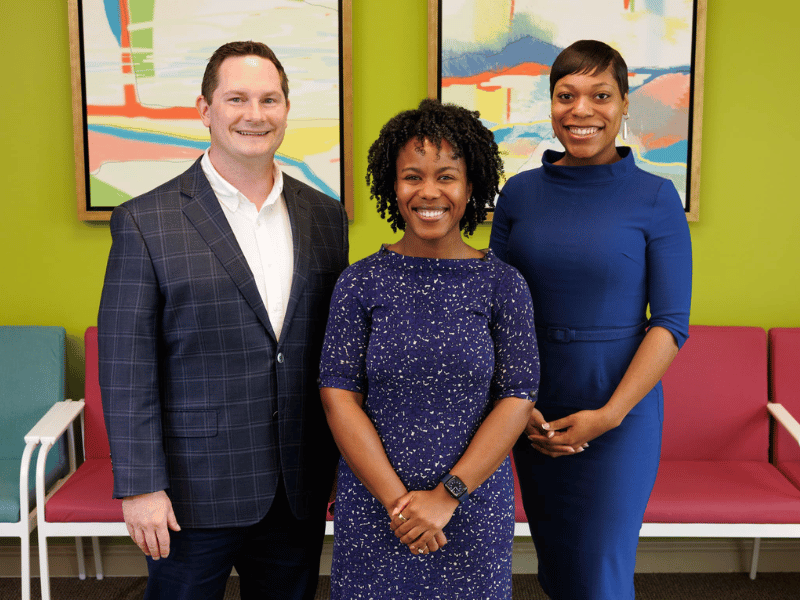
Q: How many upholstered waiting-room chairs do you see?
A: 4